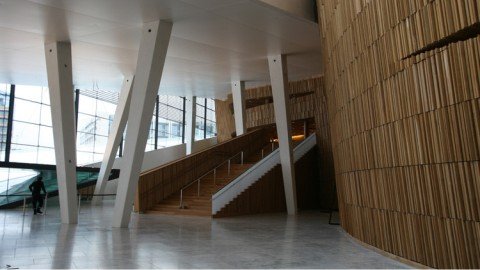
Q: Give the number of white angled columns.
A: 6